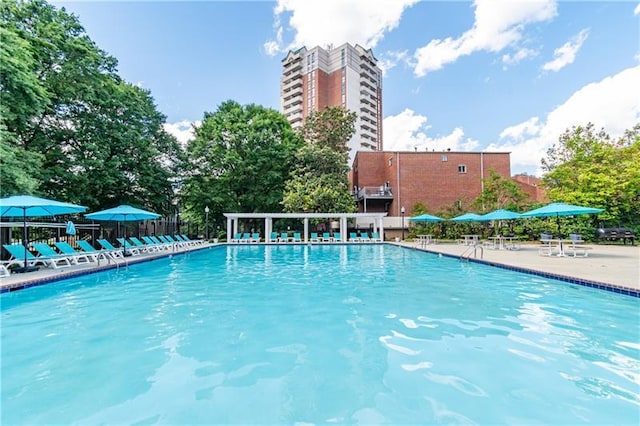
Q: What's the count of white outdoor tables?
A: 4